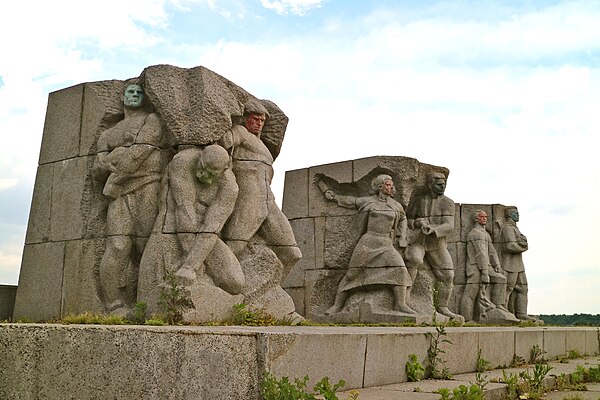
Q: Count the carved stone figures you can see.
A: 7